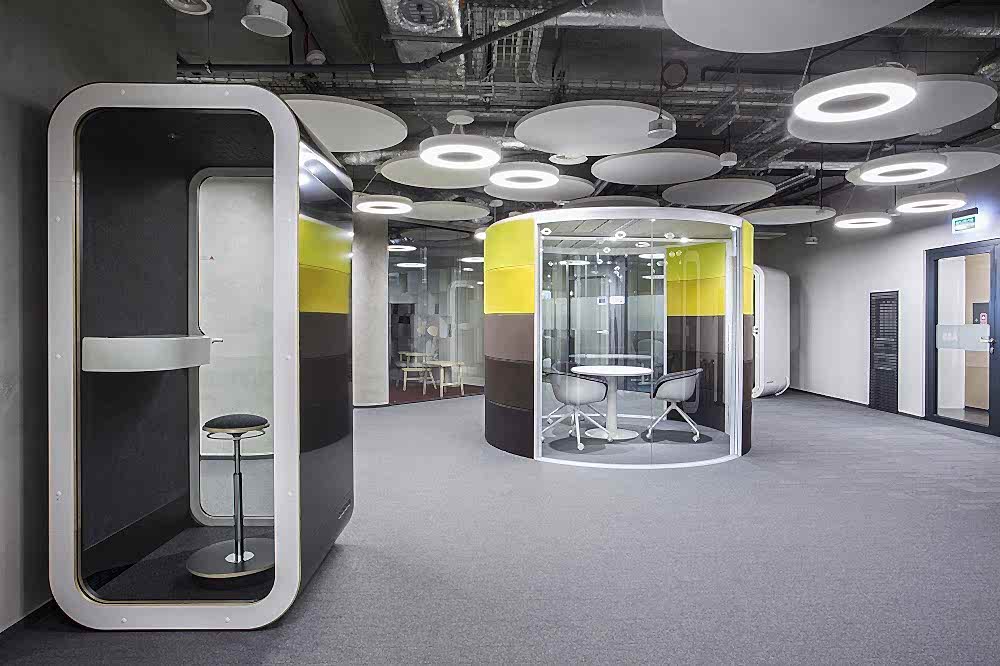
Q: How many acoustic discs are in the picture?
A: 12